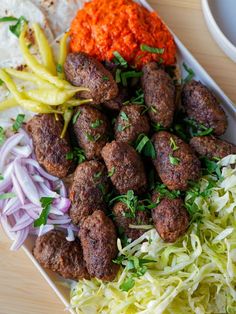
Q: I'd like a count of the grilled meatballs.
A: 15